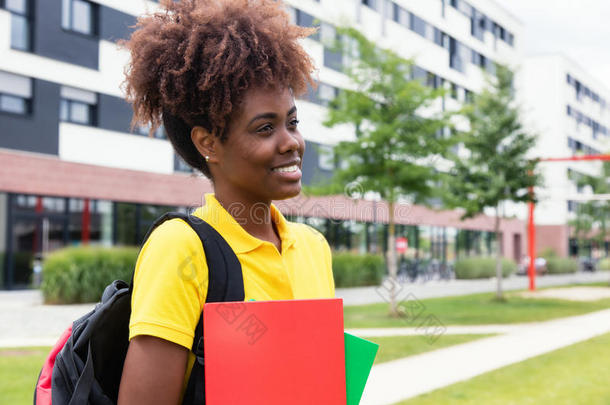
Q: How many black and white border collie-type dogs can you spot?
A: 0